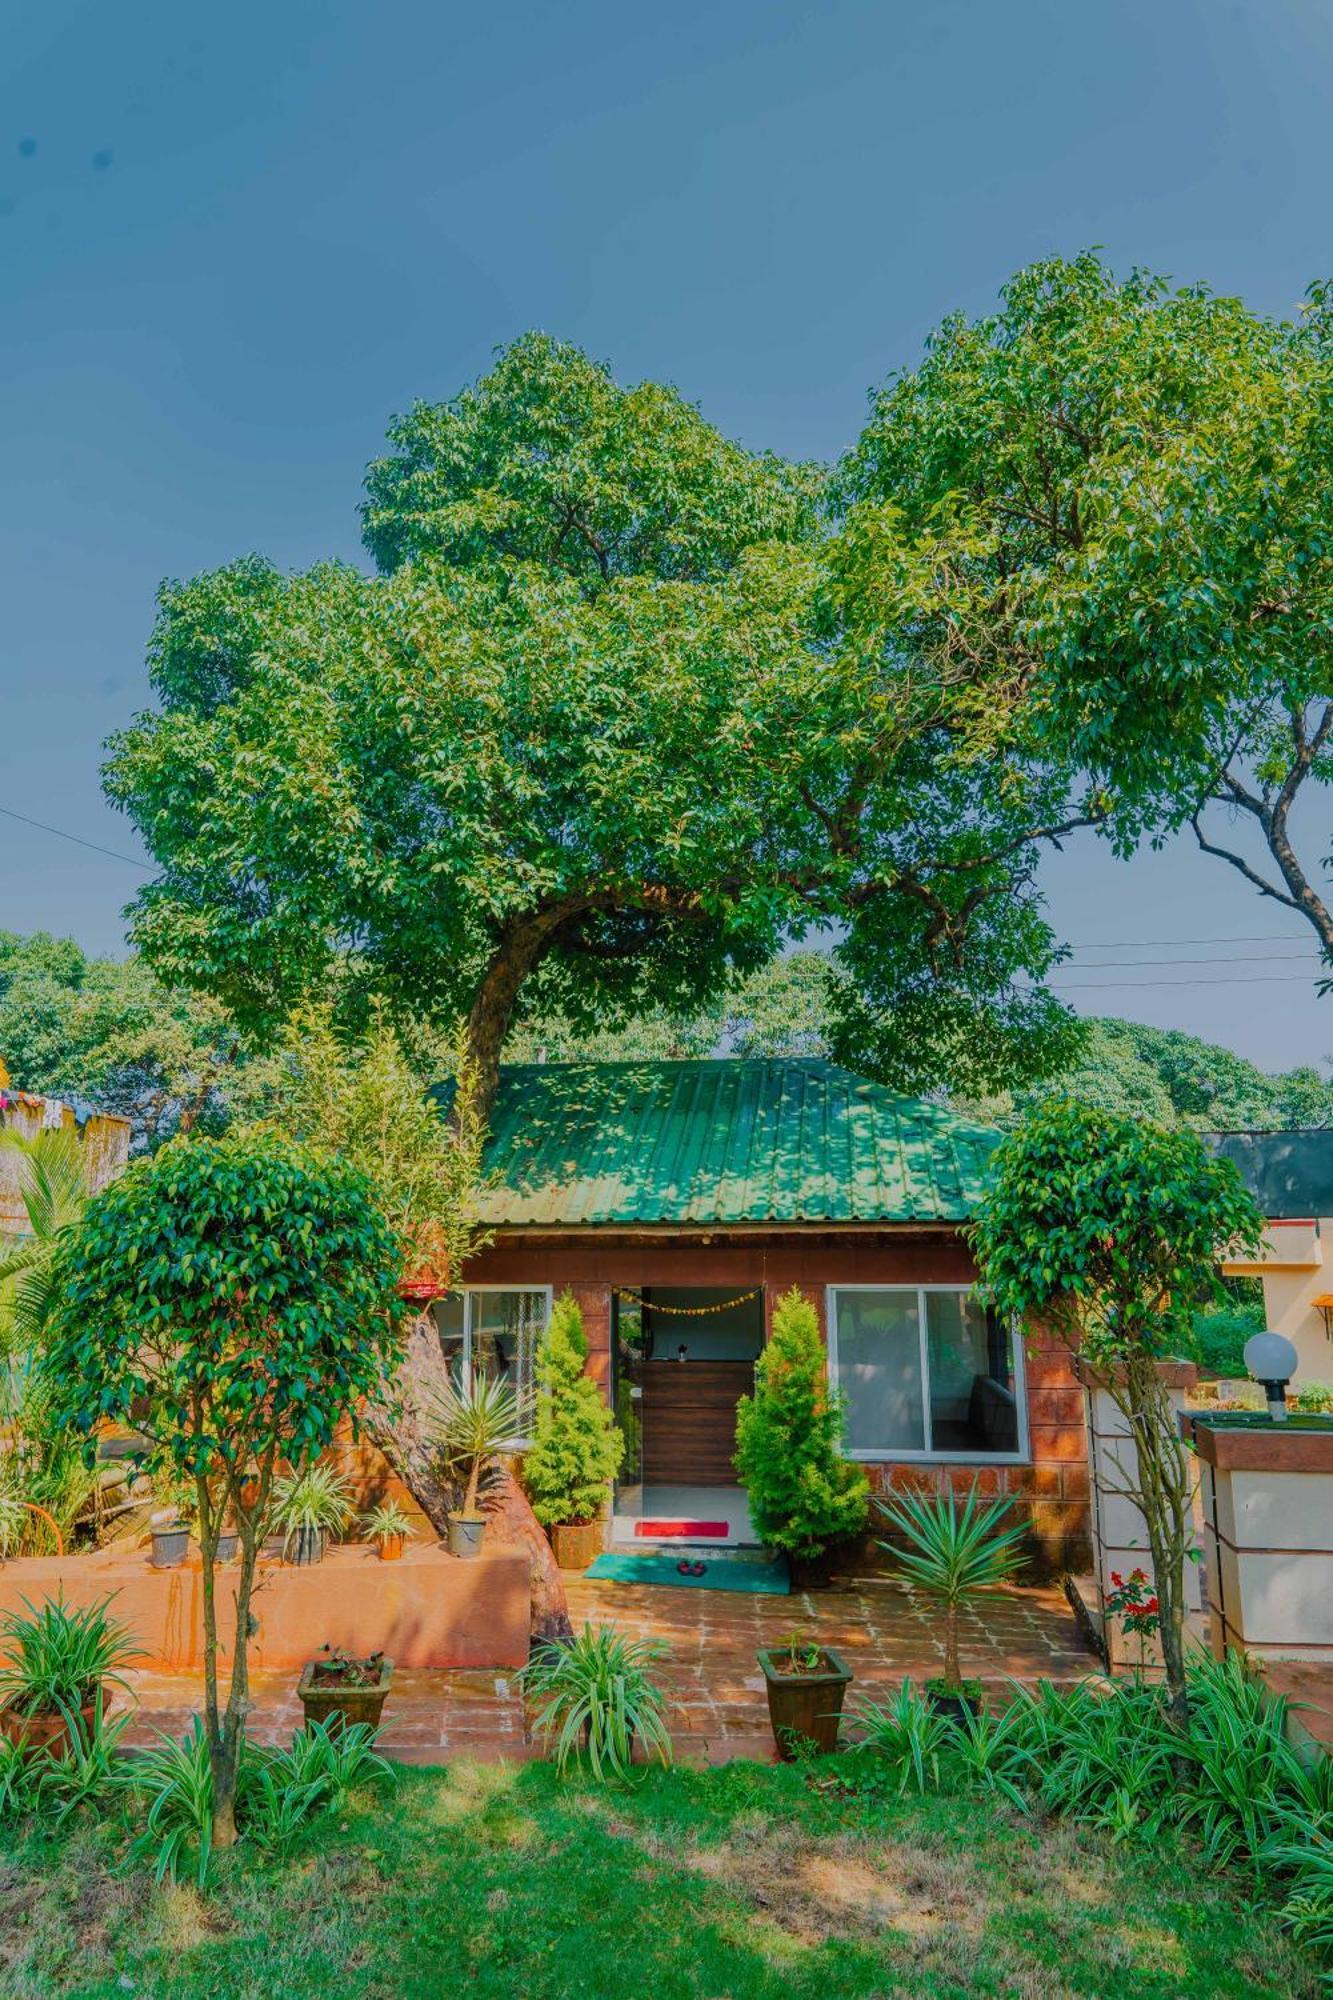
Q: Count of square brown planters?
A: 2